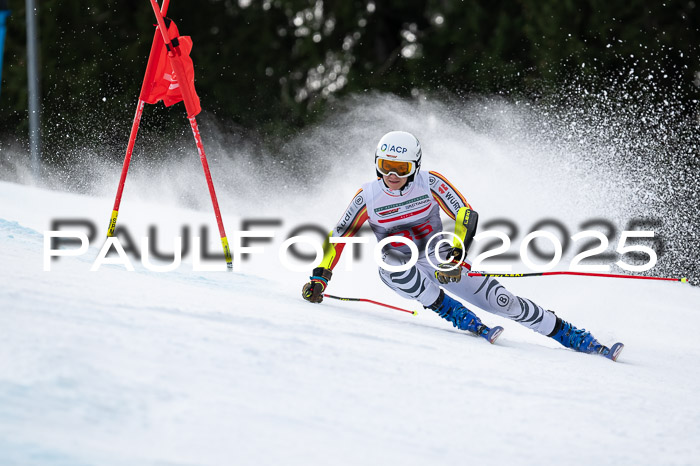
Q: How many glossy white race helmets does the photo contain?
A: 1